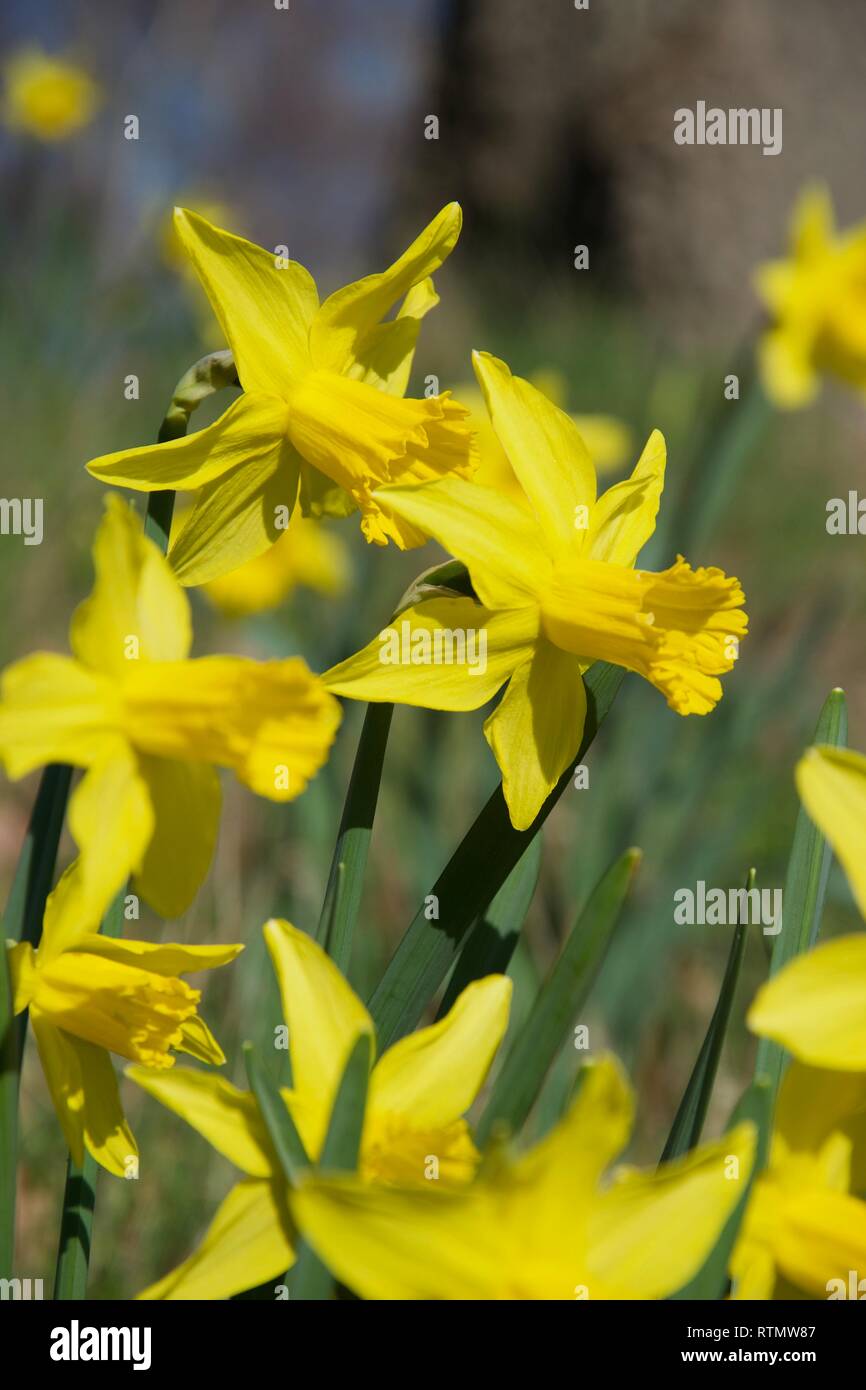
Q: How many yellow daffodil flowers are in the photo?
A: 13